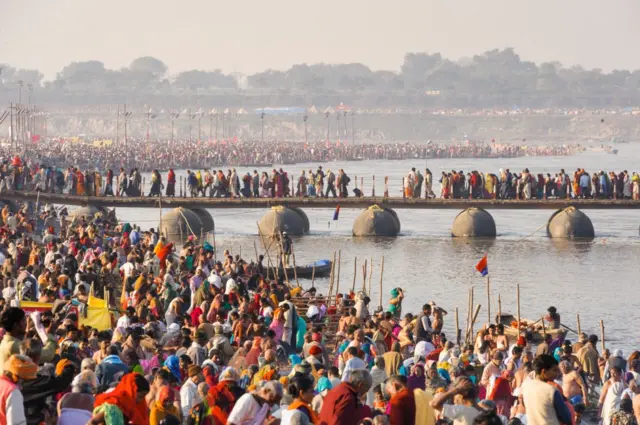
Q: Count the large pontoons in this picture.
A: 6